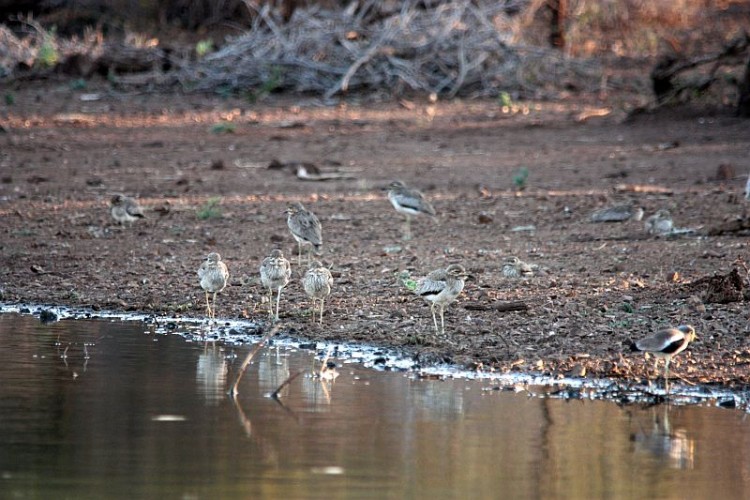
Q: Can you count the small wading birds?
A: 11